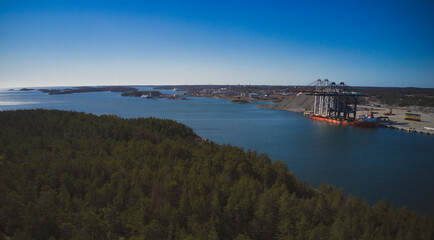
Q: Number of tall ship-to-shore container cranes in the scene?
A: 4